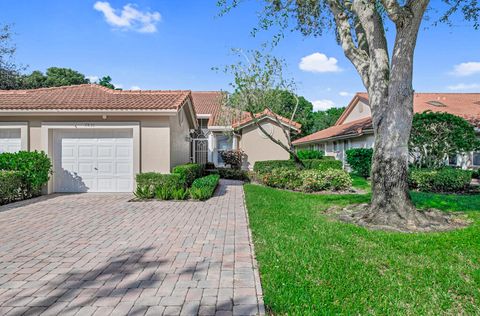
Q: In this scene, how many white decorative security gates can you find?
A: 1